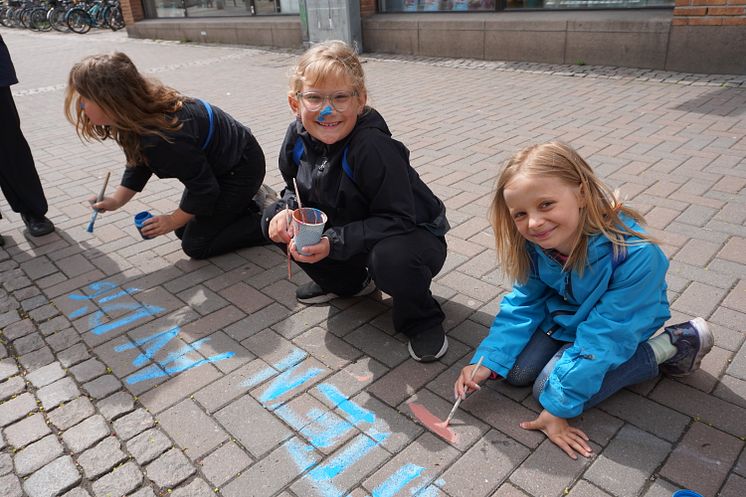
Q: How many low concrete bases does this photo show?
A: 2